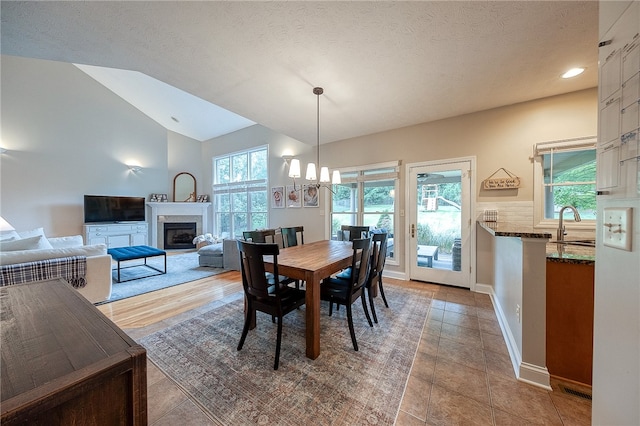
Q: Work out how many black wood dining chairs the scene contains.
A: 6